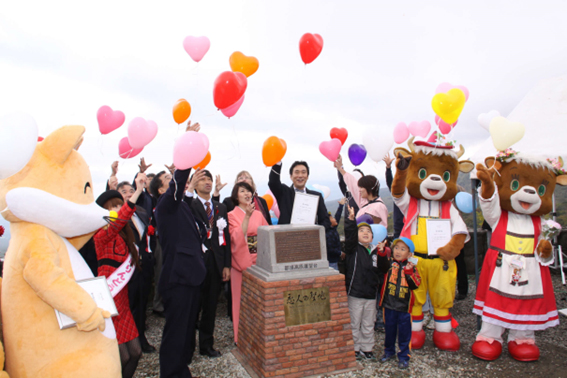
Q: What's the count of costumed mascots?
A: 3